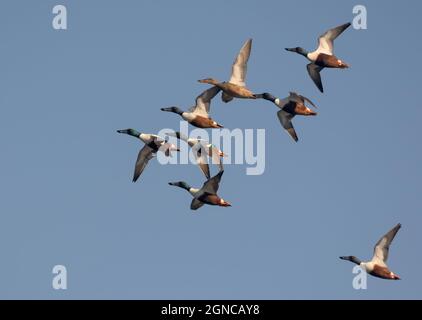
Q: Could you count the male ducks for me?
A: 7